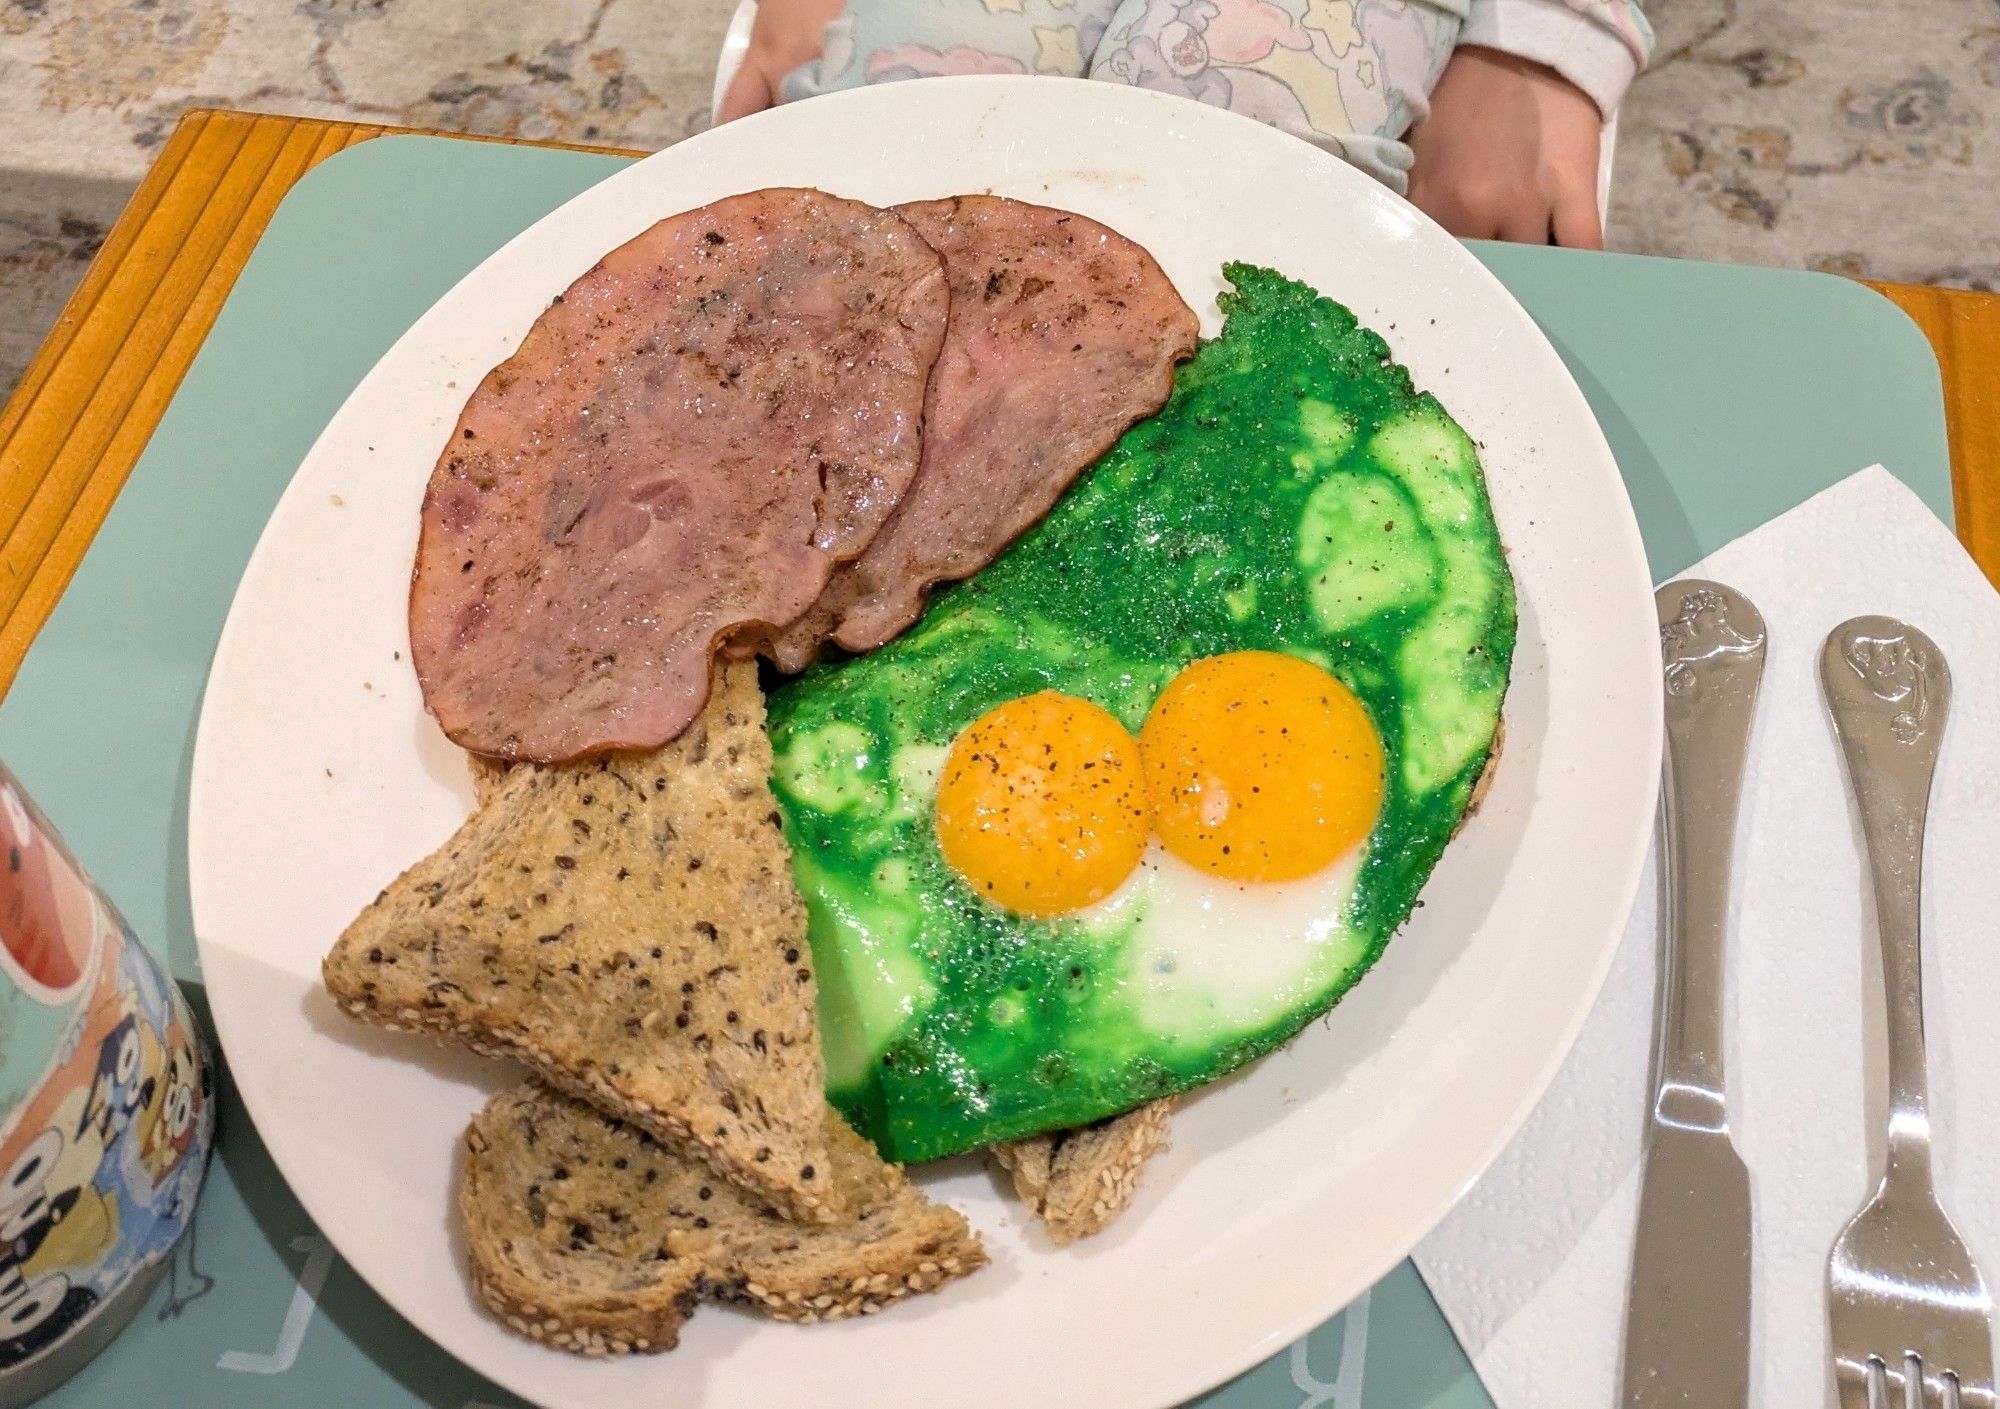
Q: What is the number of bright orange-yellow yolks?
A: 2